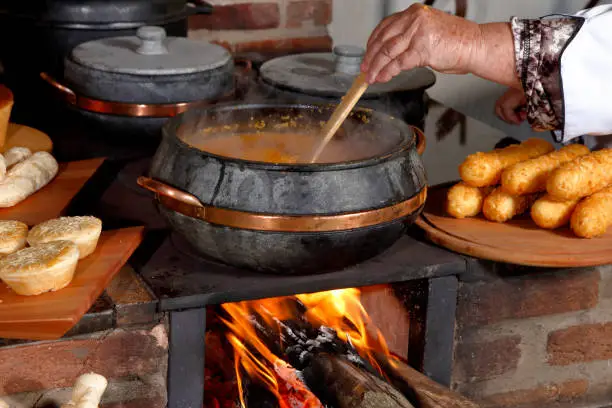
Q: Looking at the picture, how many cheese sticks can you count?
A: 7